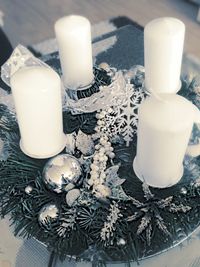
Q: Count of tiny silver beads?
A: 3